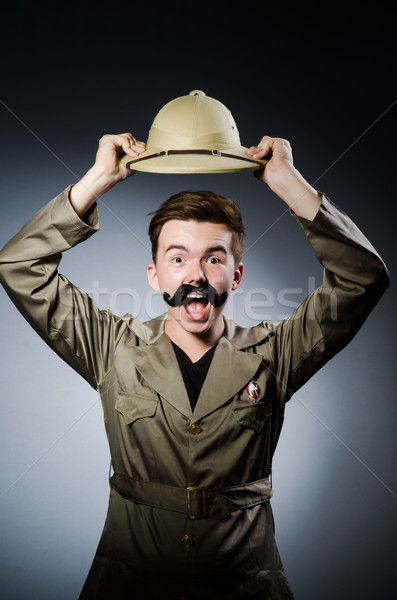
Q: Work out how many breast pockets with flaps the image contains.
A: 2